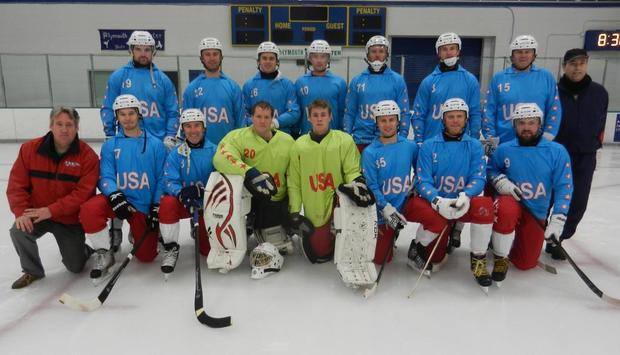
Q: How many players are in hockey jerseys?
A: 14